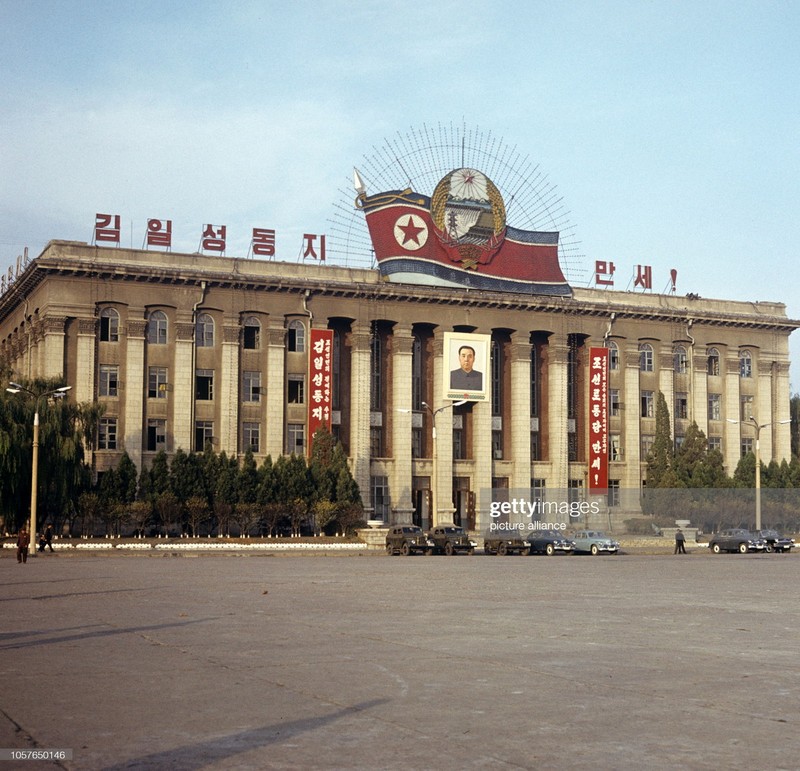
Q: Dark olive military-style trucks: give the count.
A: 3